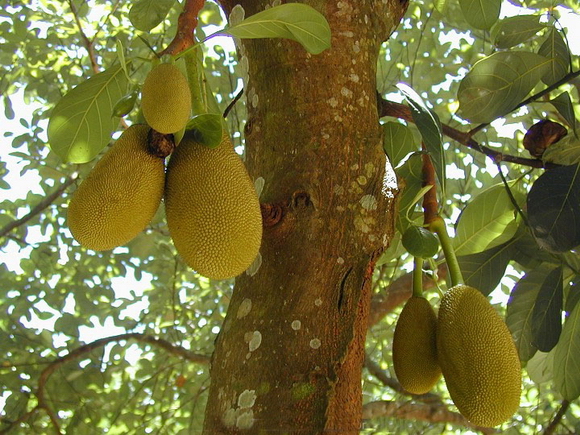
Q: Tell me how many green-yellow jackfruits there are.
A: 5